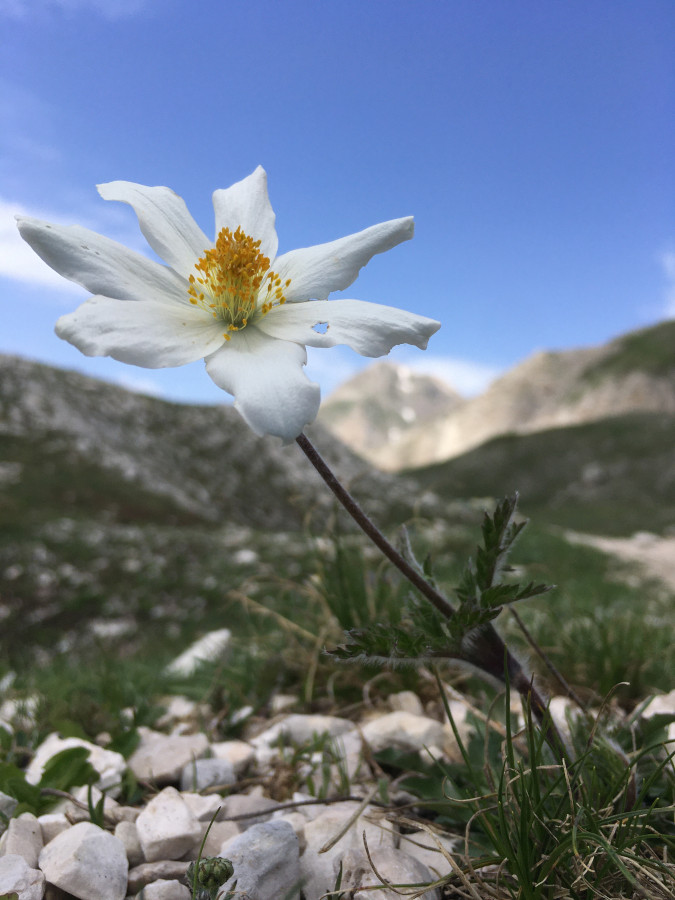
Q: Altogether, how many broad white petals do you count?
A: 7